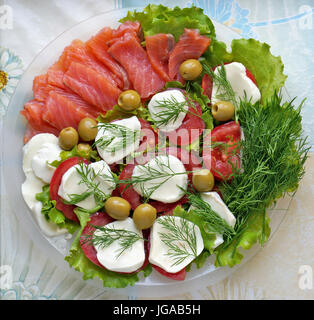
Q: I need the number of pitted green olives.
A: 9